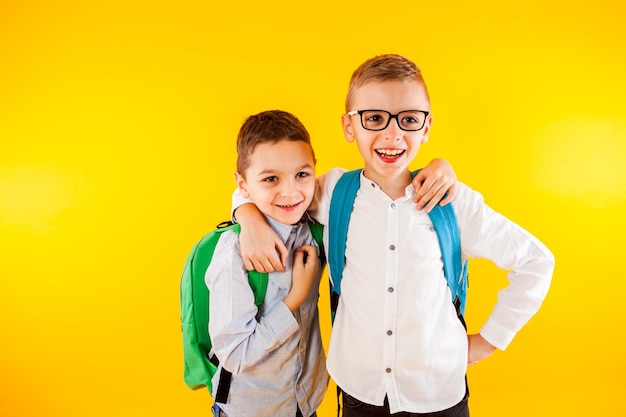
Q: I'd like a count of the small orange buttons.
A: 3